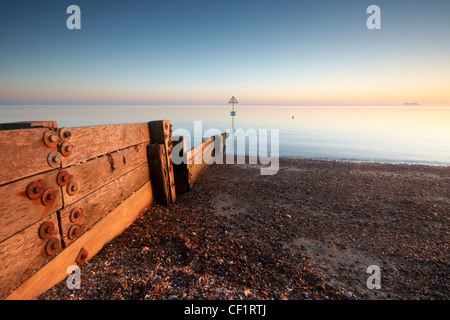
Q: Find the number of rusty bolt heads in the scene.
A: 13